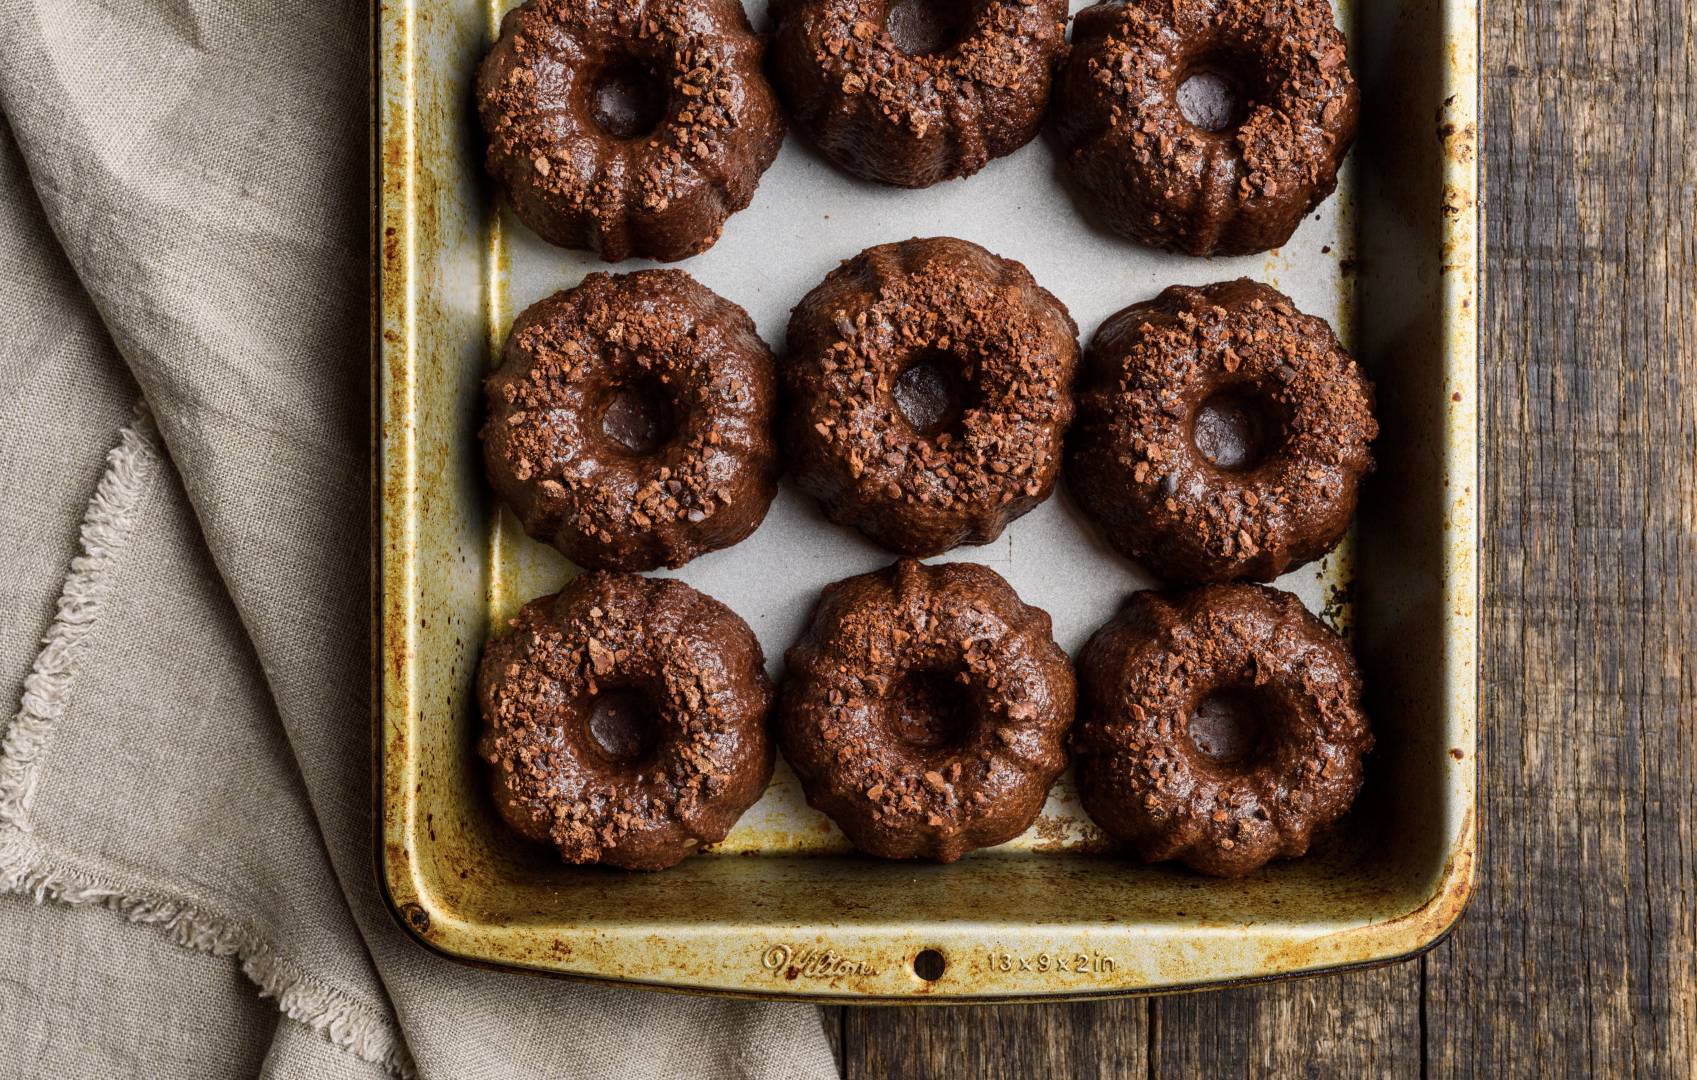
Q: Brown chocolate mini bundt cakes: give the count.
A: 9